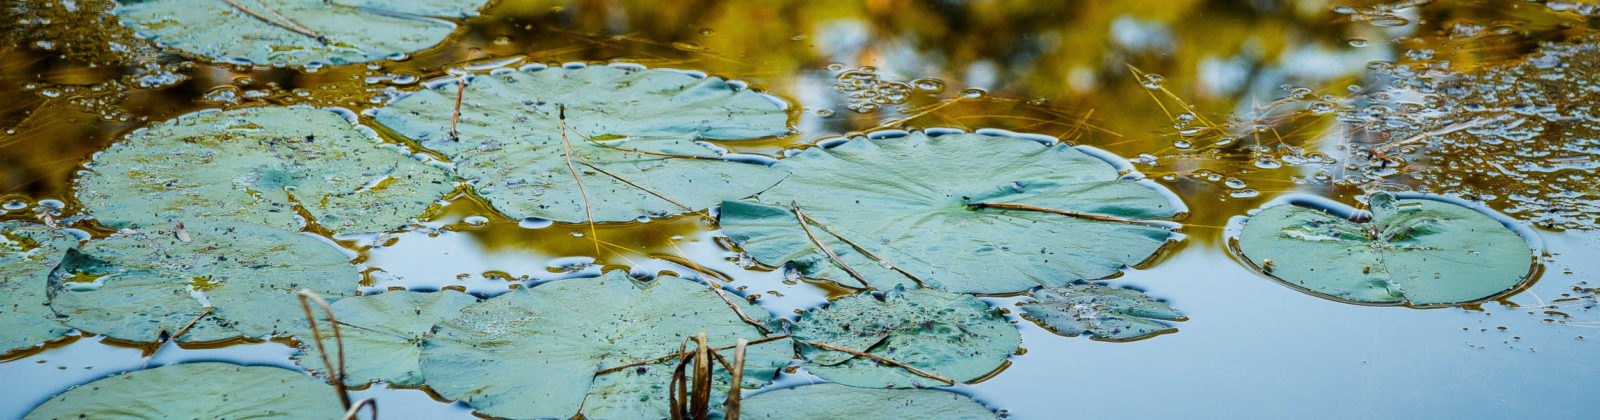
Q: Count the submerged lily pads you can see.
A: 0